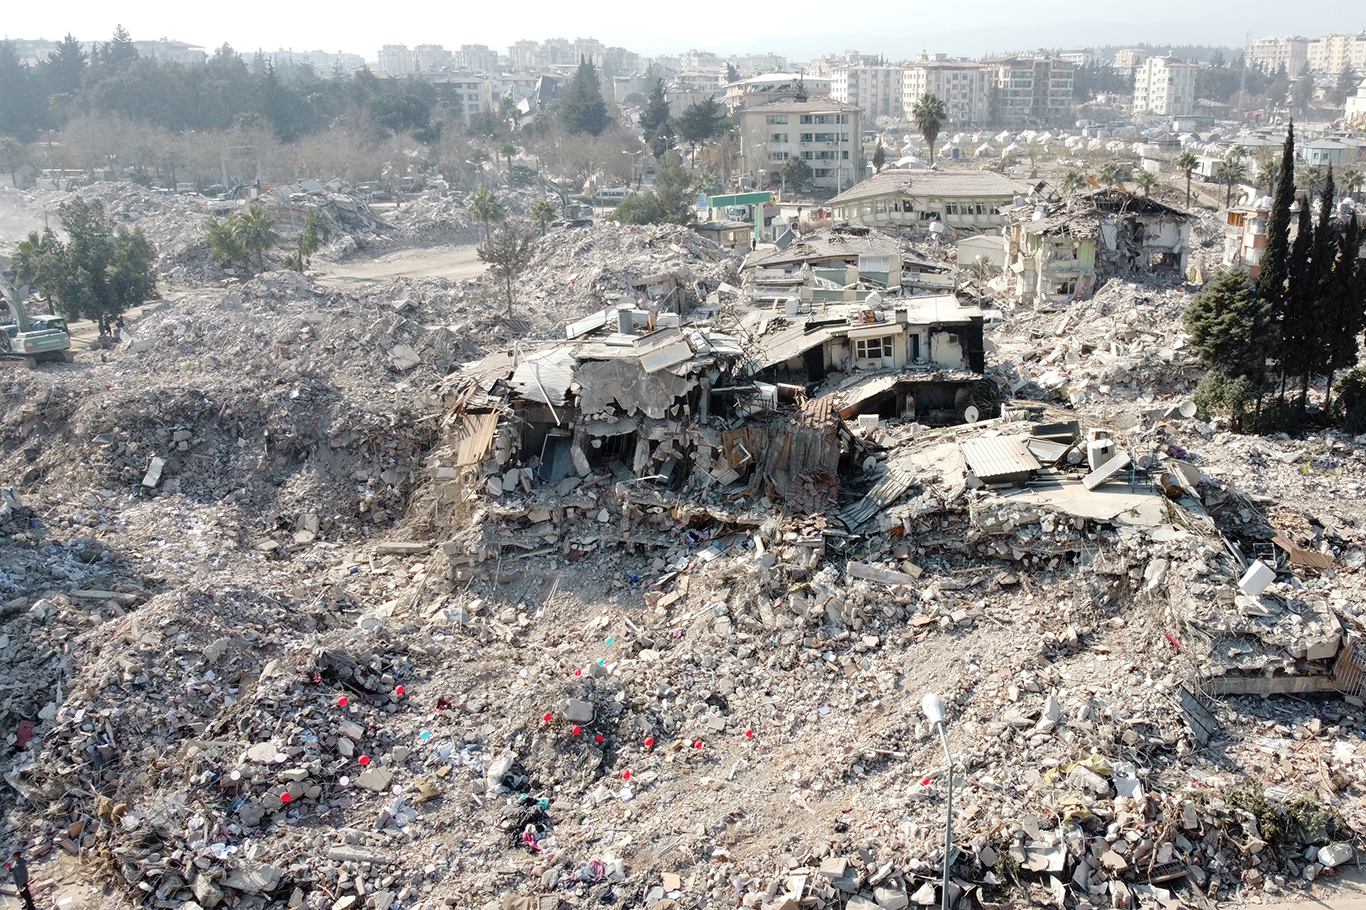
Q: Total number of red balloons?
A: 13